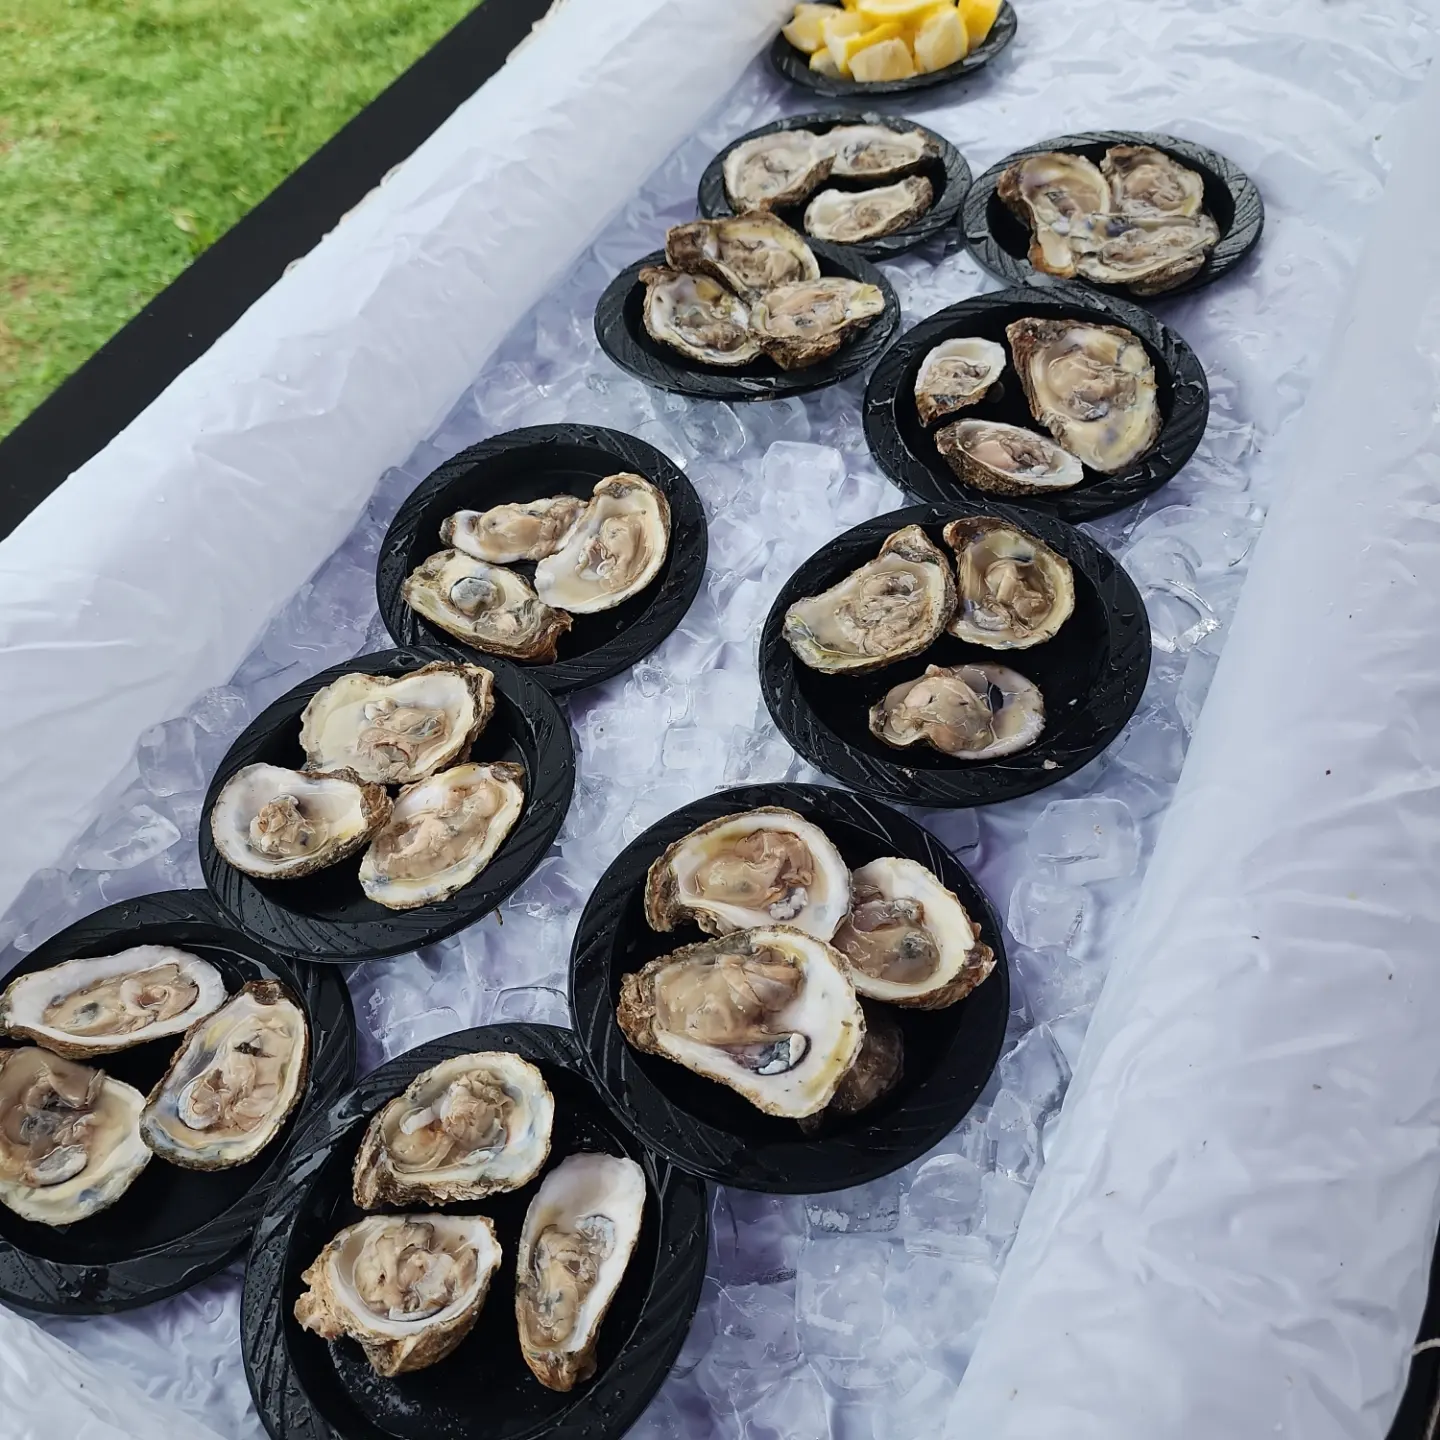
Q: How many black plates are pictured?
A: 11